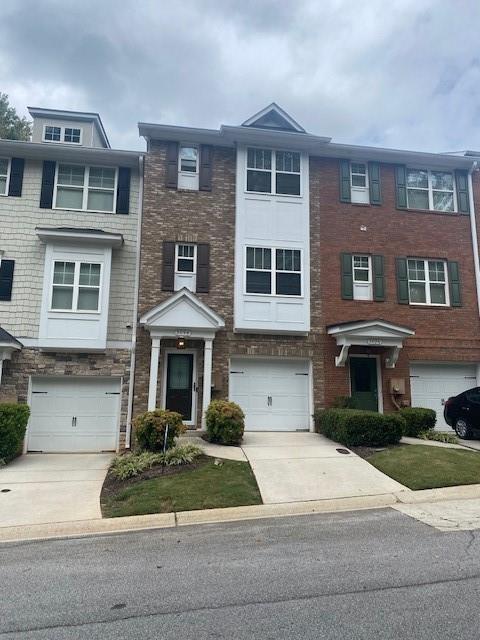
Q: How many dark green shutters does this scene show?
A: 8